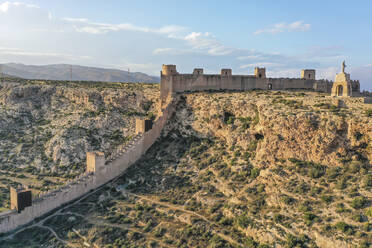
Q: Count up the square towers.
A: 7